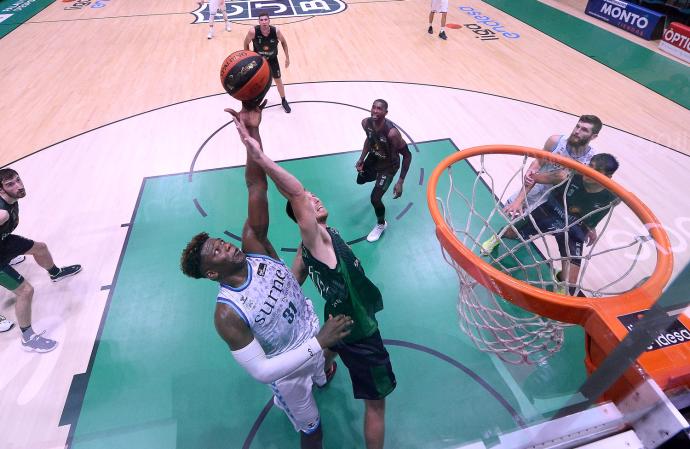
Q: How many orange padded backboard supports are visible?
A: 1